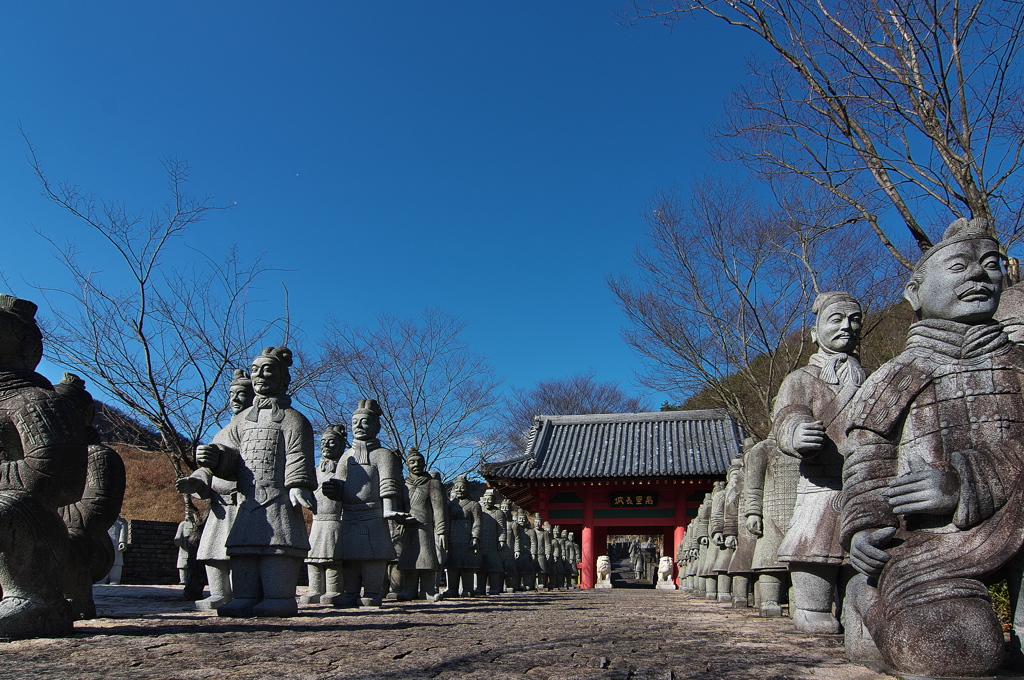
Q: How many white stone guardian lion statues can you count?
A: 2